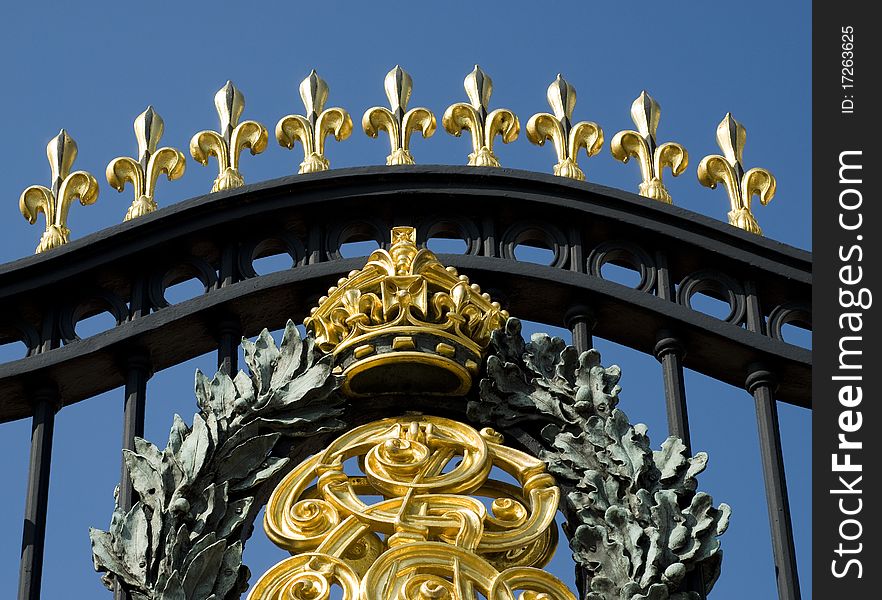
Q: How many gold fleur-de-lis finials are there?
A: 9